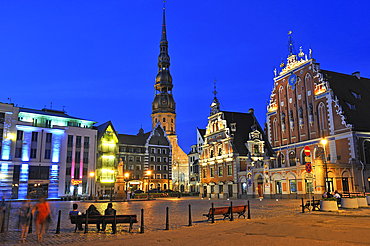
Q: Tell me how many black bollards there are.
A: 13